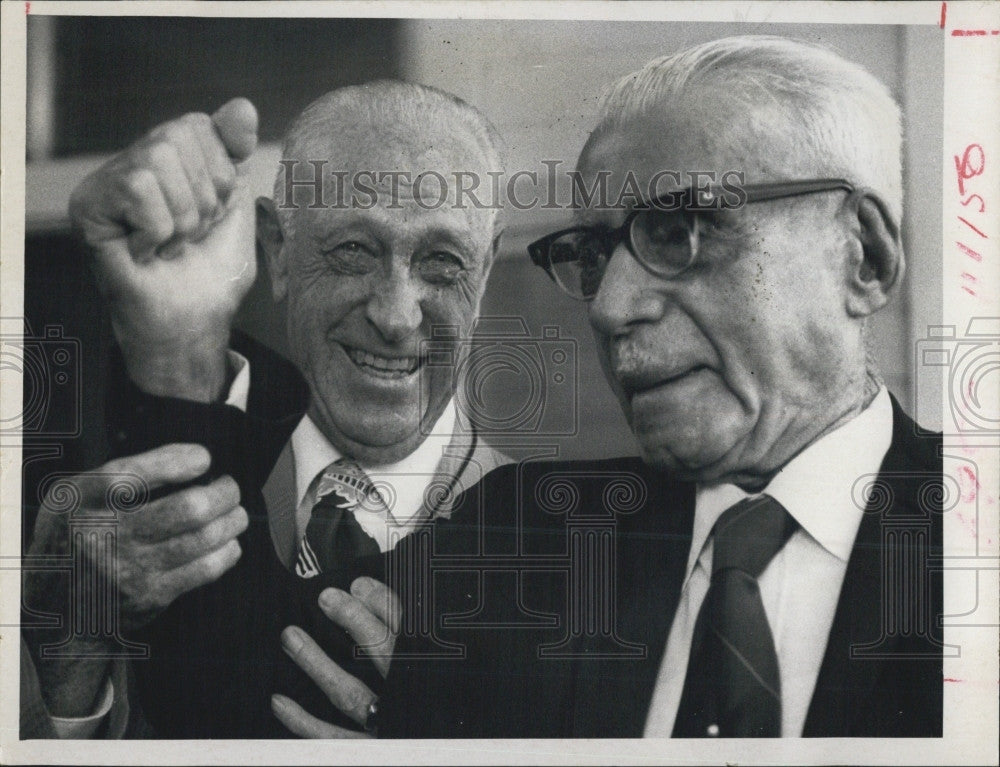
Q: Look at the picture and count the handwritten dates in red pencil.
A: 1